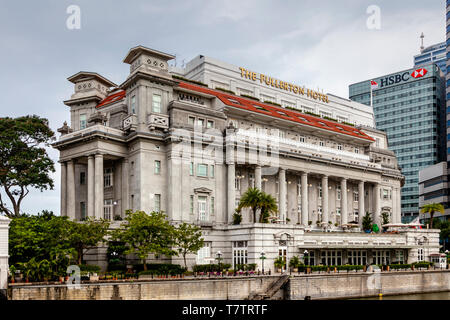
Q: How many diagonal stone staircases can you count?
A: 1